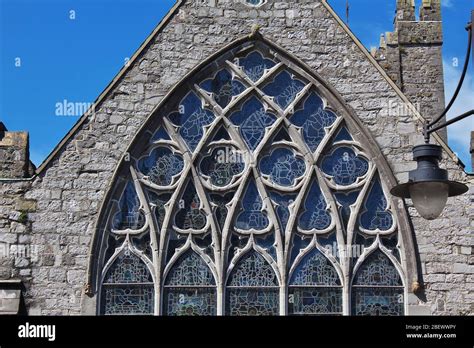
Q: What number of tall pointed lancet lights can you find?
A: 5